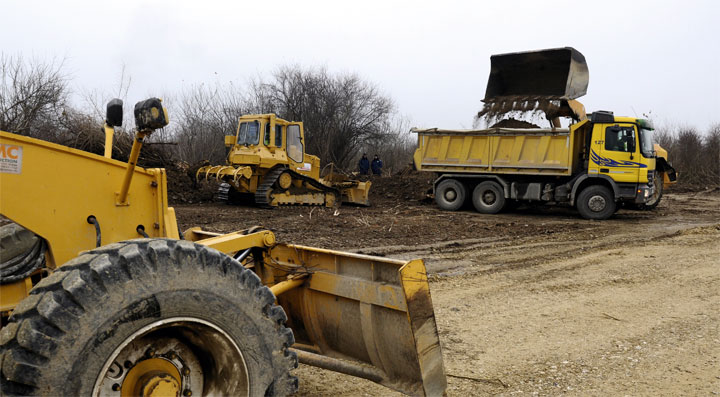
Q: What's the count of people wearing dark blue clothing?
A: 2